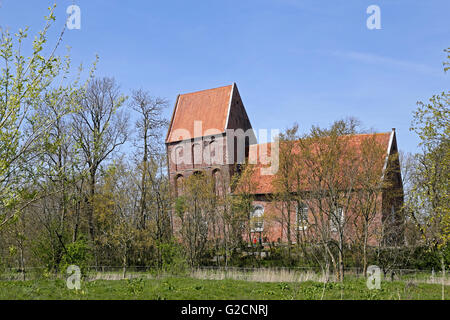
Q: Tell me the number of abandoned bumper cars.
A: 0